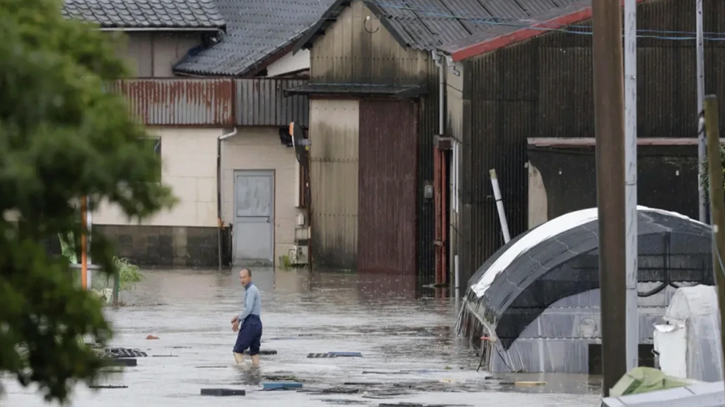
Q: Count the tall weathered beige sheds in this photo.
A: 1